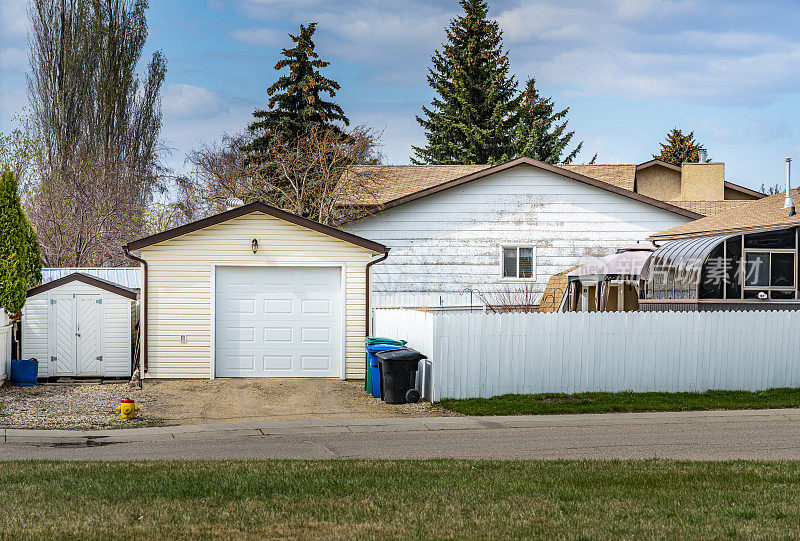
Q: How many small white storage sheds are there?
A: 1